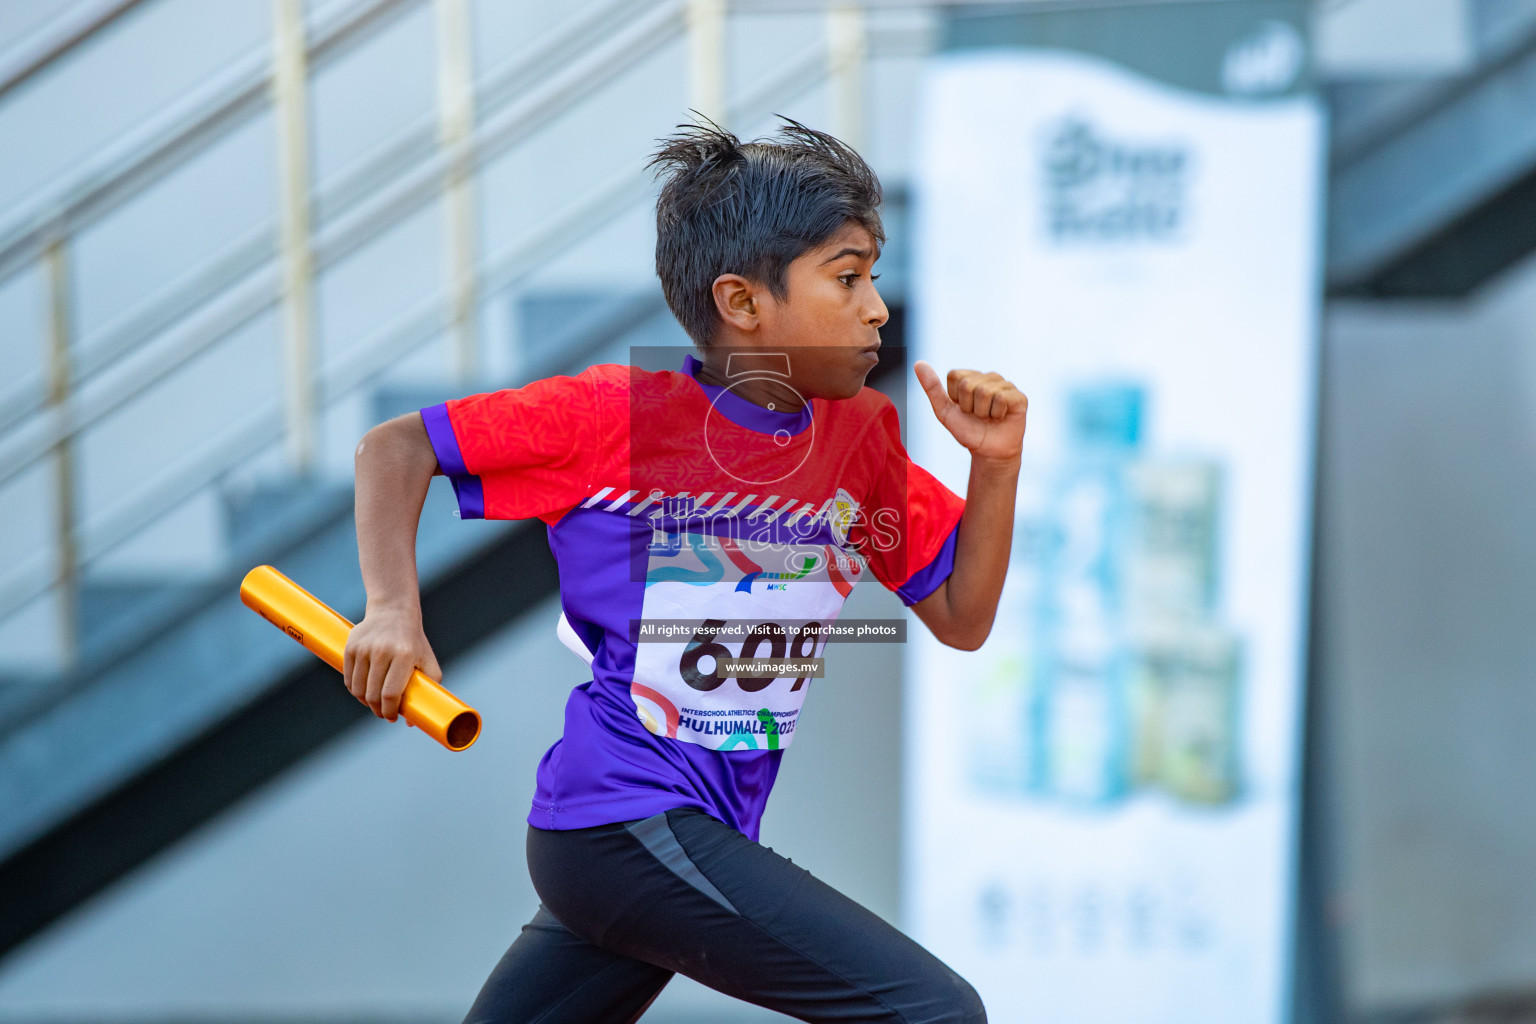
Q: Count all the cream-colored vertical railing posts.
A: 5